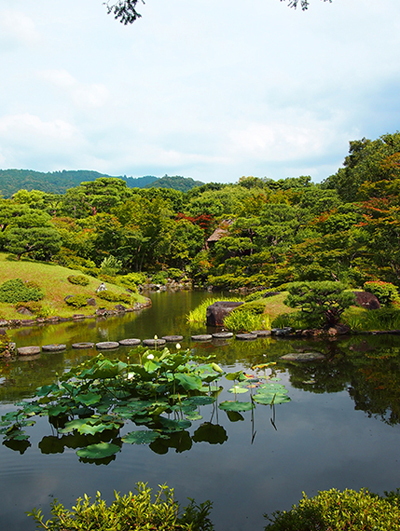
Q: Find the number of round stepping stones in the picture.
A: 11